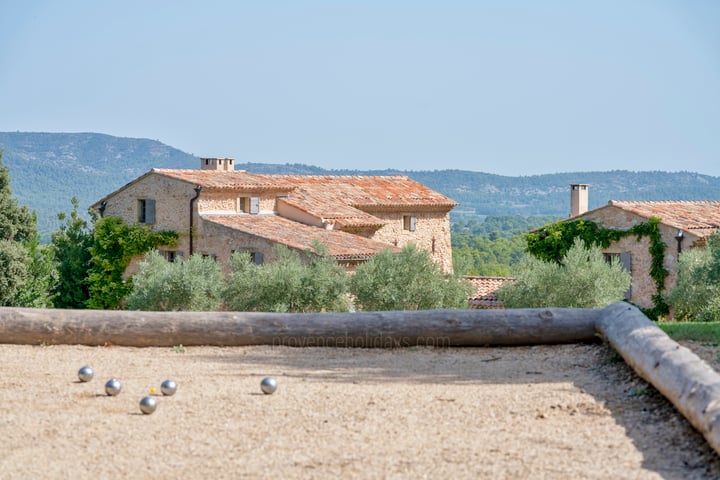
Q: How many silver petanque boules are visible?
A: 5